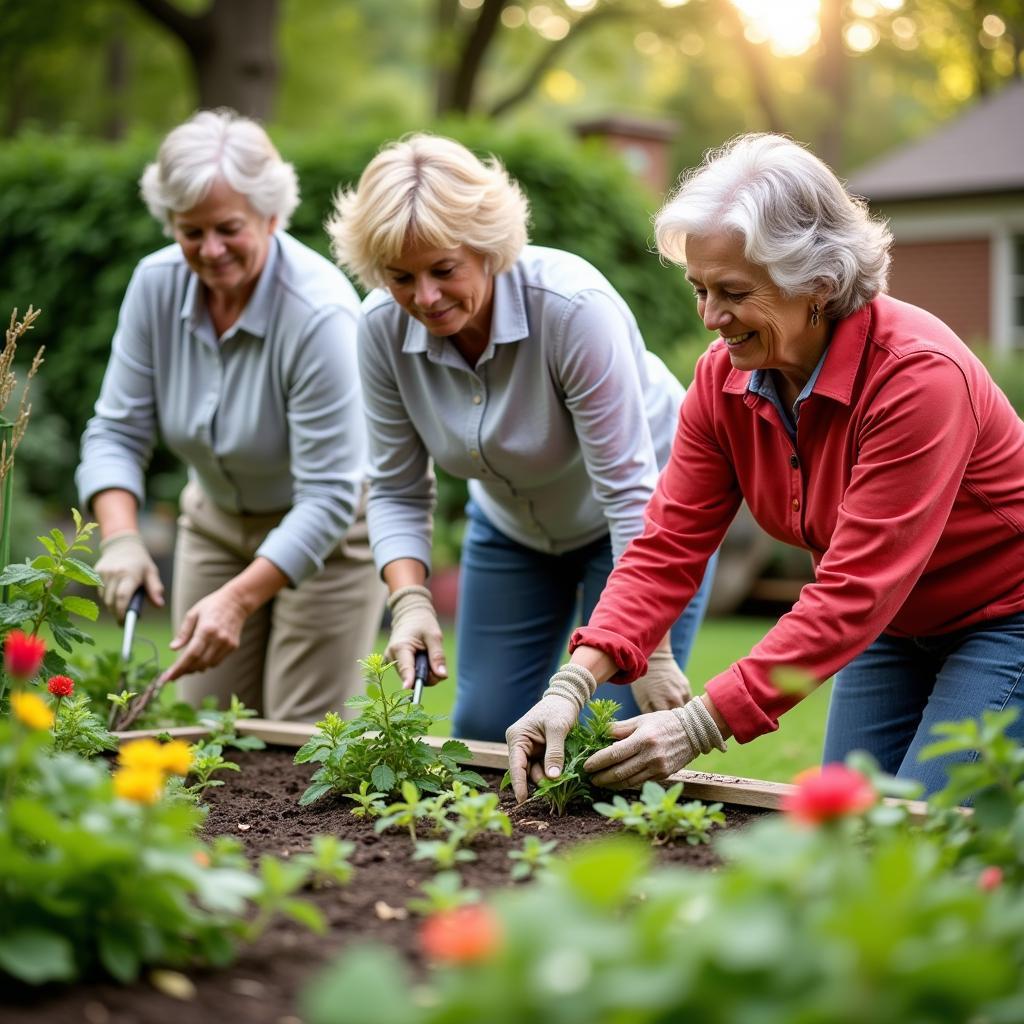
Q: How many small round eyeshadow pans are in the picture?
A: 0